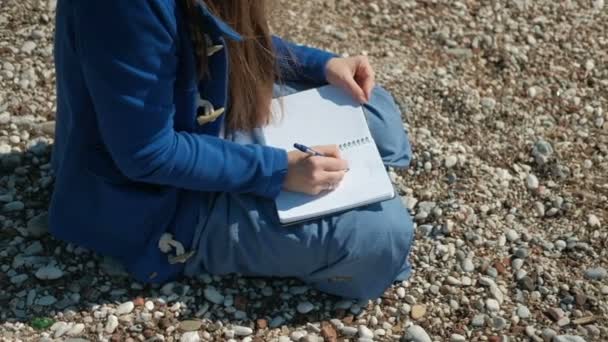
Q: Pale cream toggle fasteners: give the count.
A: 3